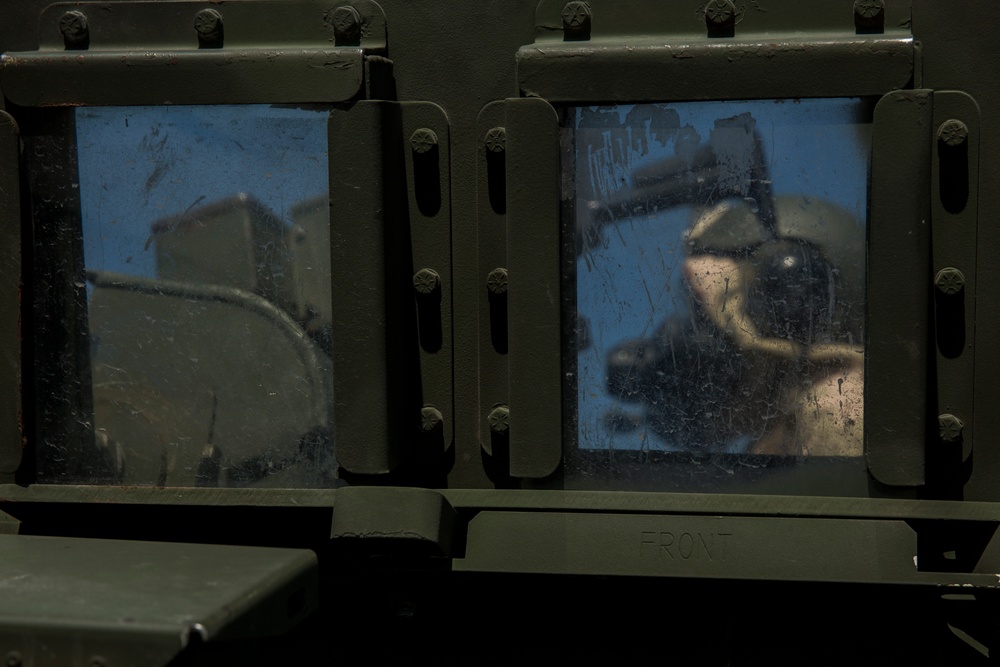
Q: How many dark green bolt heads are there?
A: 15